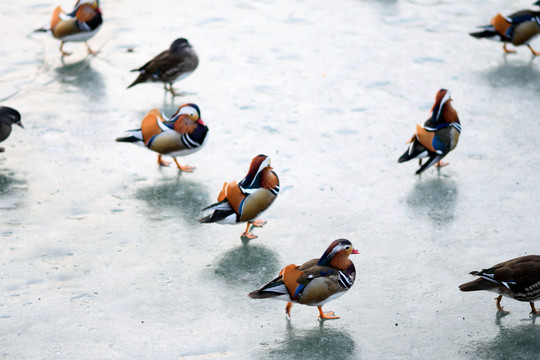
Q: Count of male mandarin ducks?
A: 6